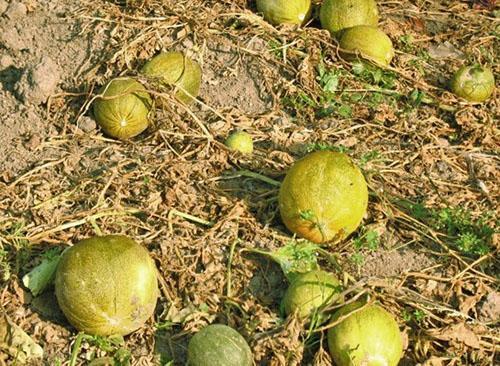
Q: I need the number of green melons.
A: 12